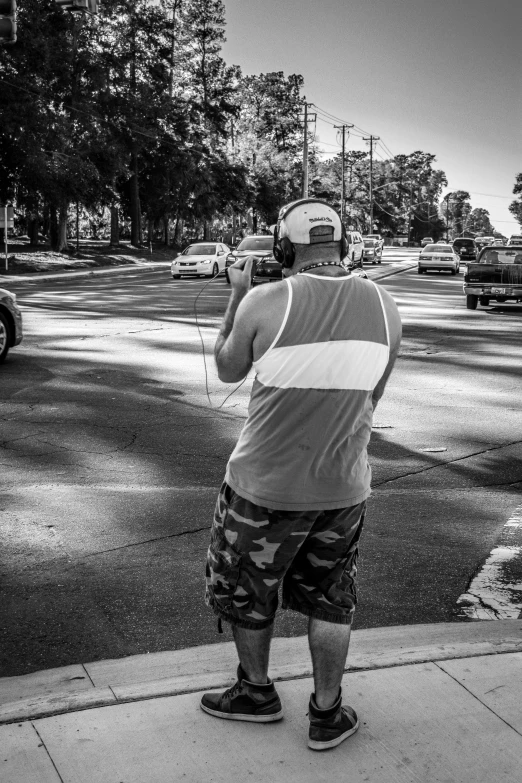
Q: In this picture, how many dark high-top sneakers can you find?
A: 2